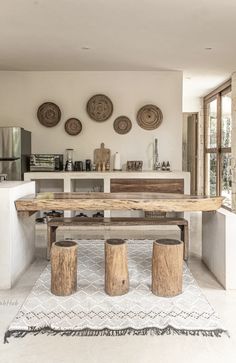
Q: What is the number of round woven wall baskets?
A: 5